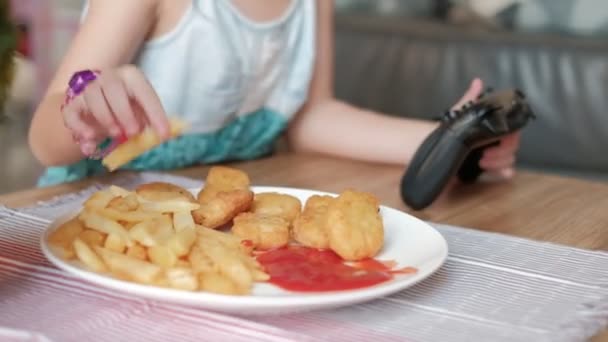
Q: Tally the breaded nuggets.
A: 7